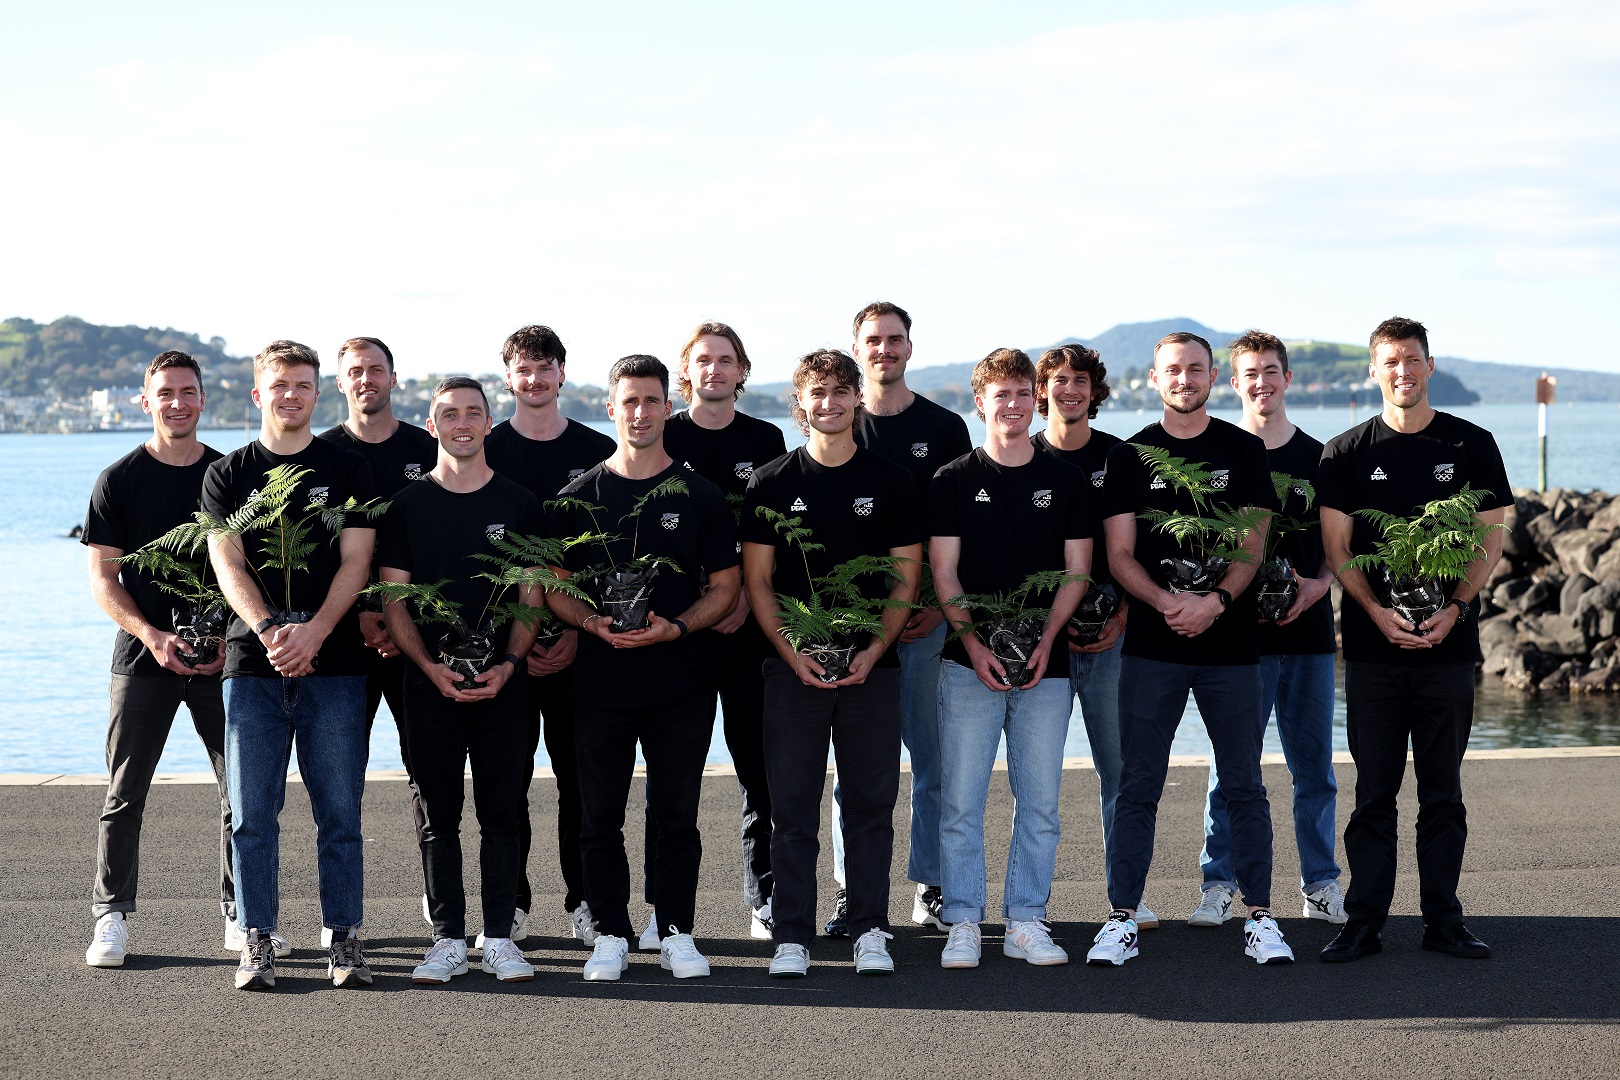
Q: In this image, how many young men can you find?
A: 14